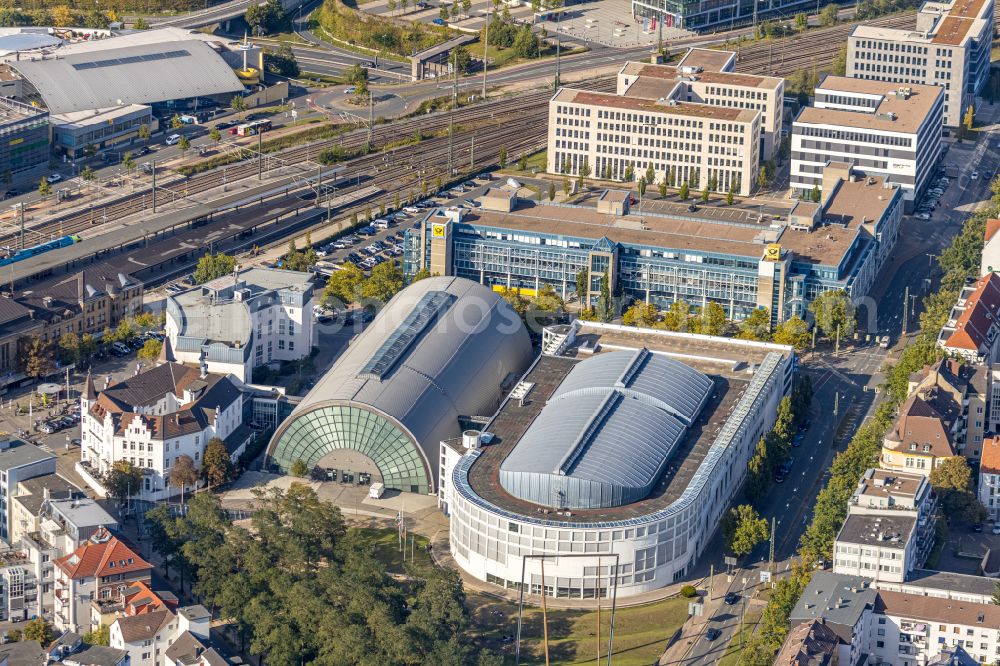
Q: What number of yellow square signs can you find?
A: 2